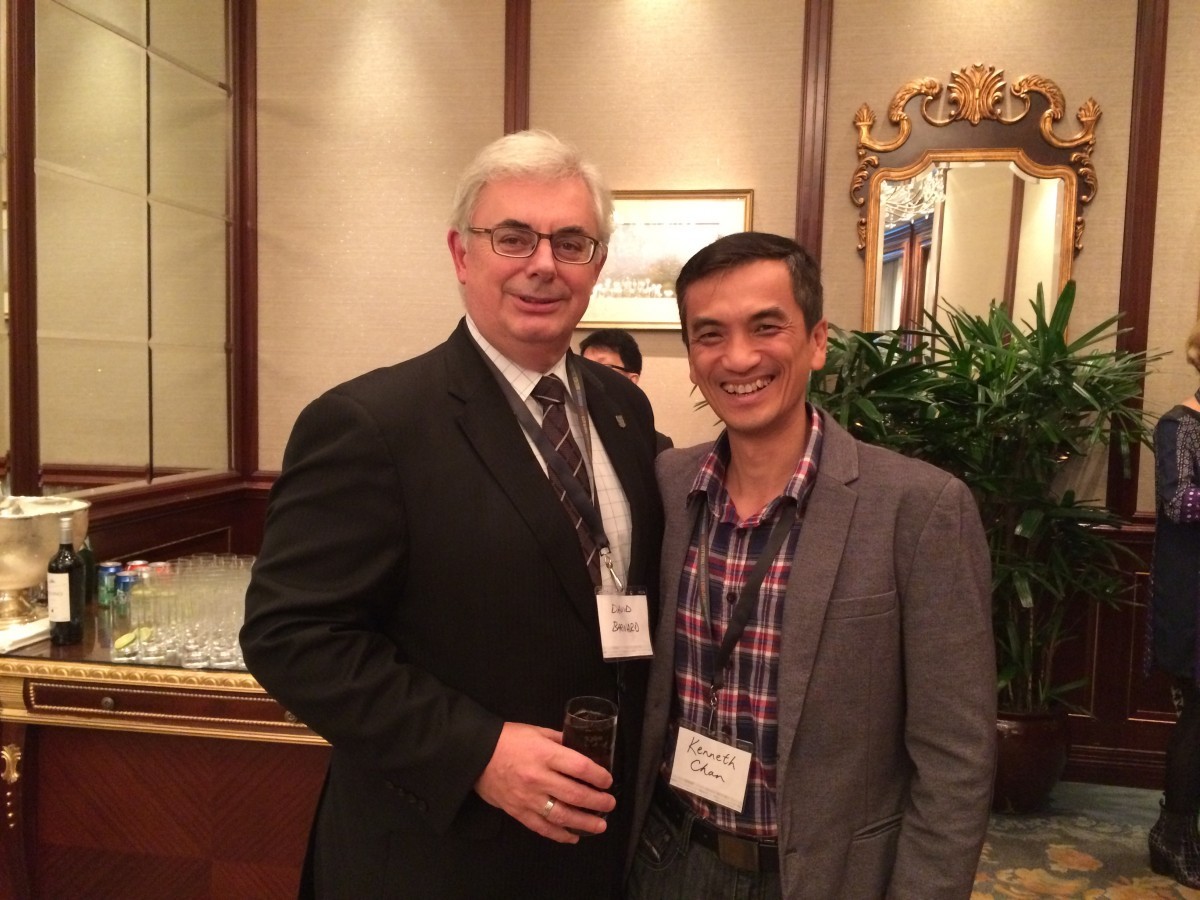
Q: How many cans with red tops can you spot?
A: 2